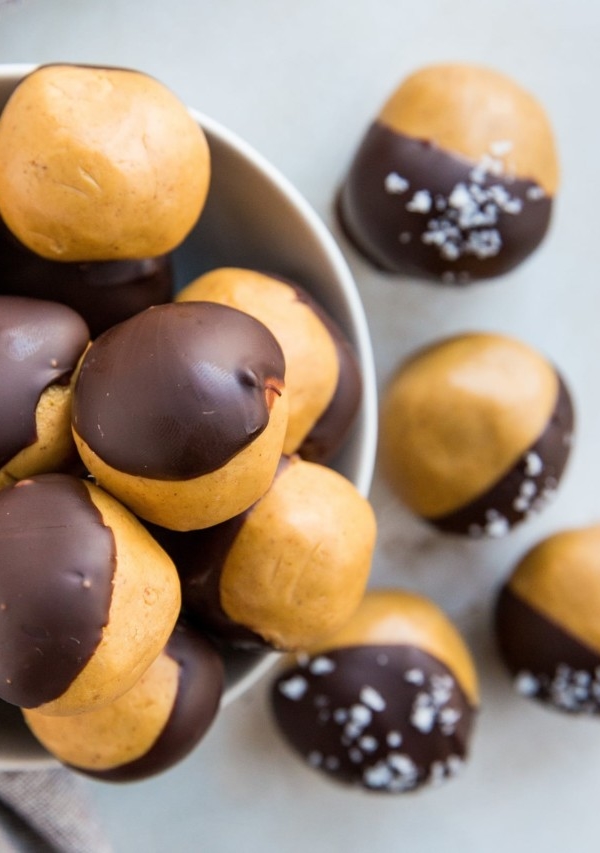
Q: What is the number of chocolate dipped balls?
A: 12